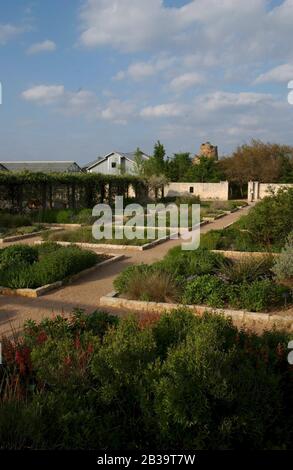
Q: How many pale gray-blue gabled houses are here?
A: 1